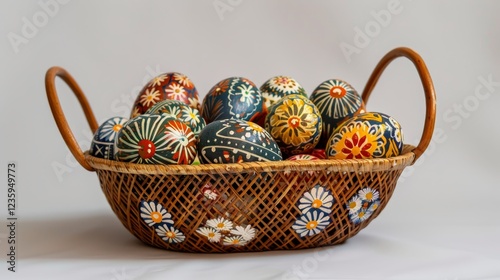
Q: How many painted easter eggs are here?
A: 11